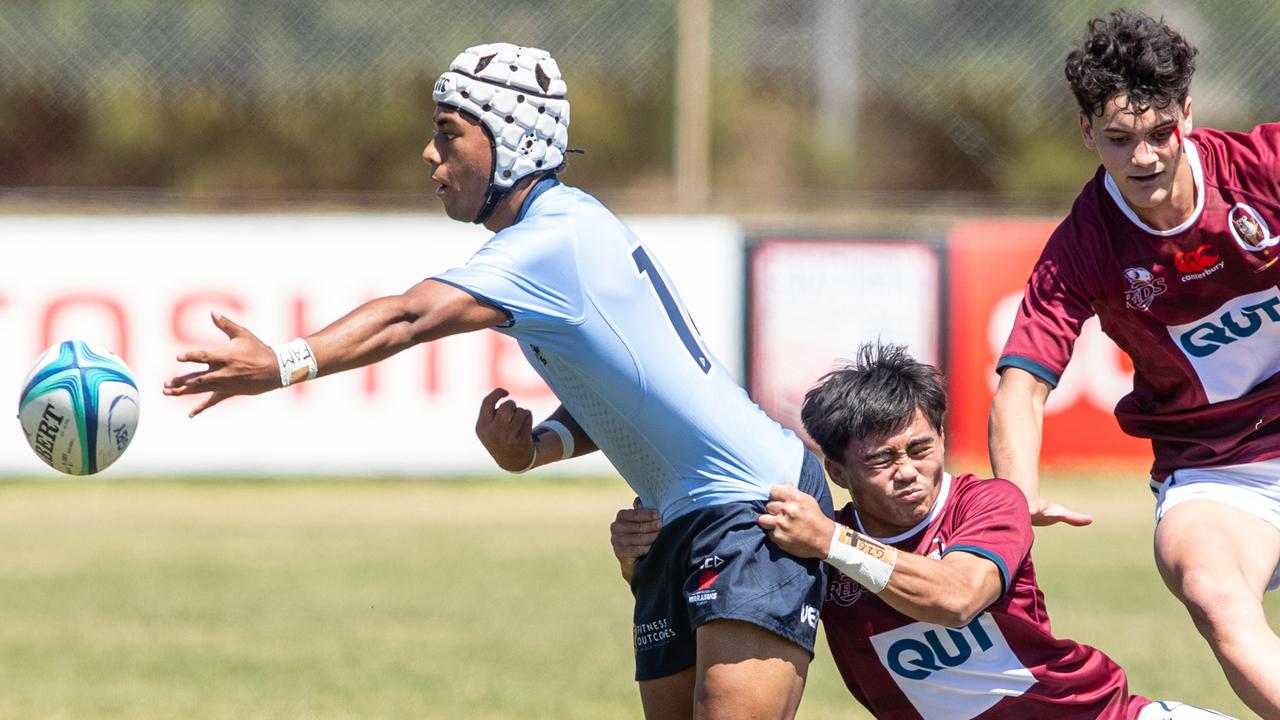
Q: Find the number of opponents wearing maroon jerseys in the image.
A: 2